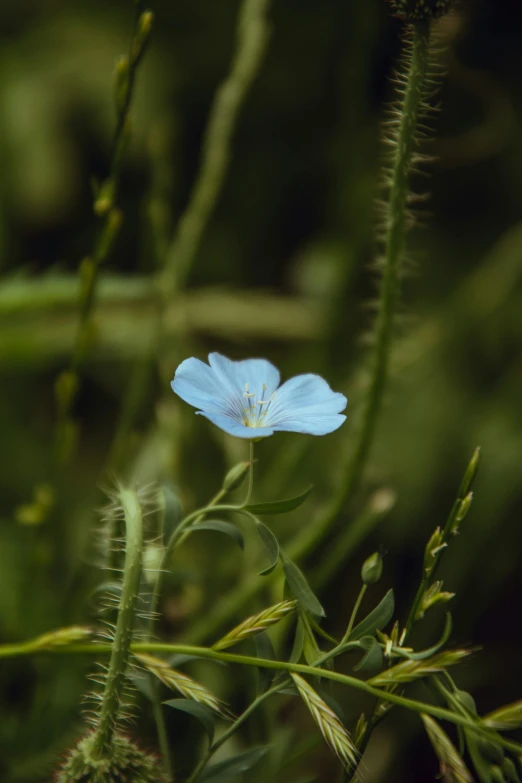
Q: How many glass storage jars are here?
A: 0